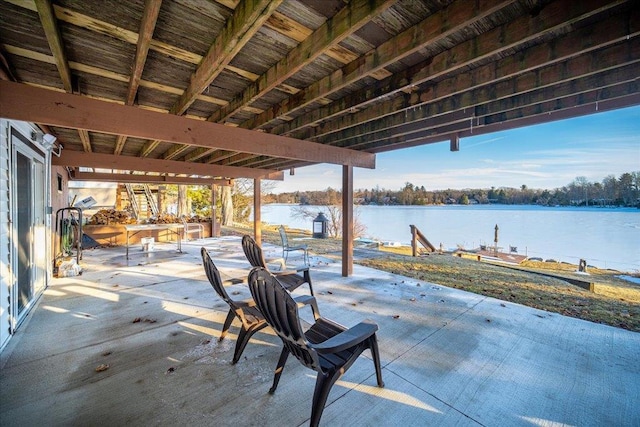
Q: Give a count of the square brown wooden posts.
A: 3